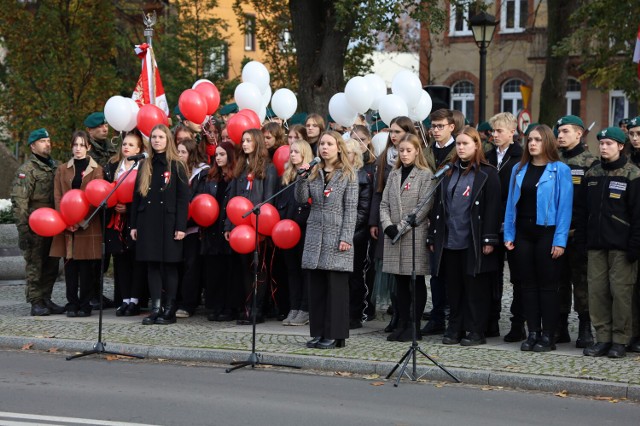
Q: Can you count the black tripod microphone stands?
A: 3